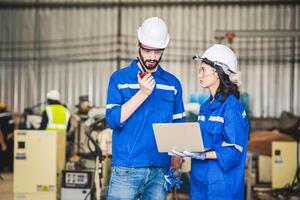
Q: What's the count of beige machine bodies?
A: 2